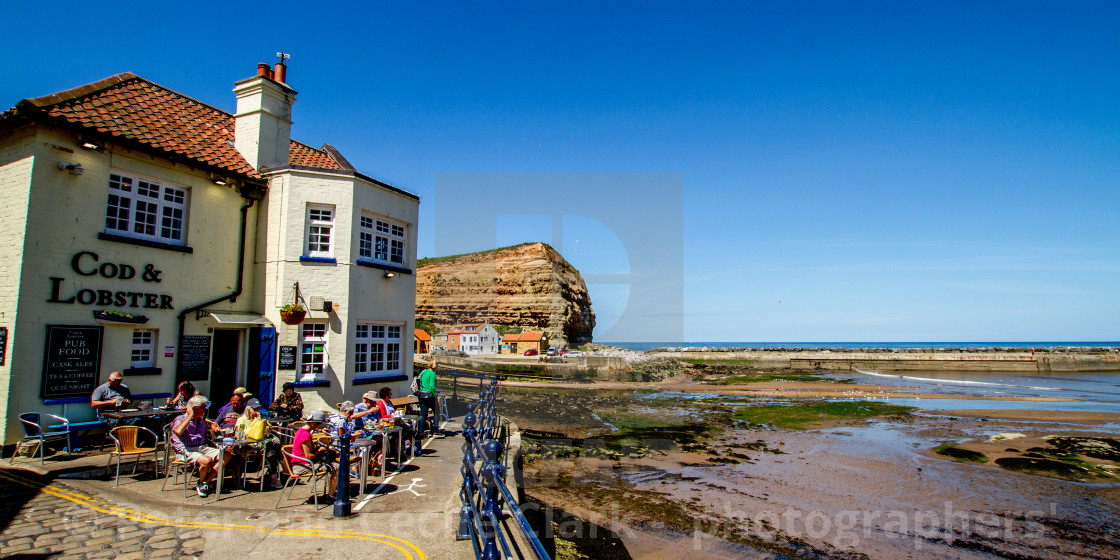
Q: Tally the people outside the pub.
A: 13